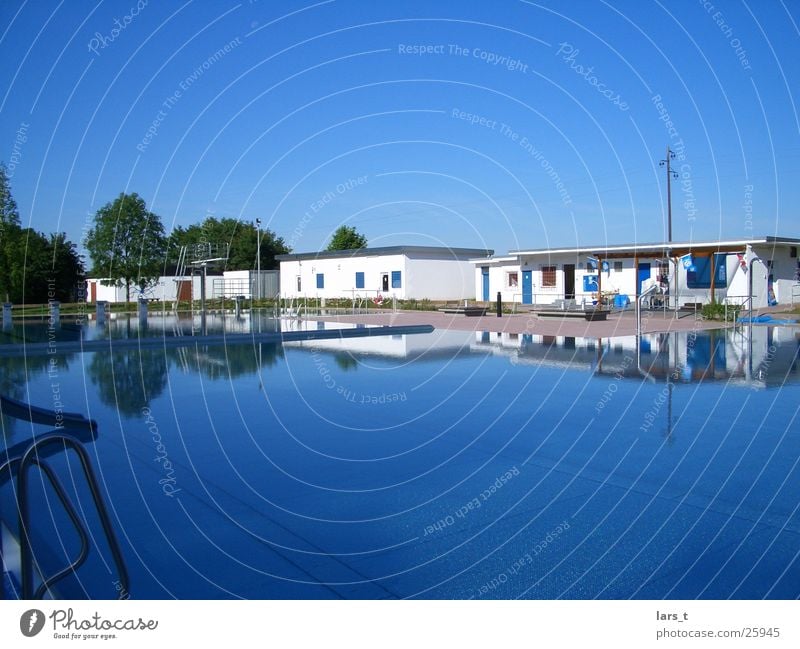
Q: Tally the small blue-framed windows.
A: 3